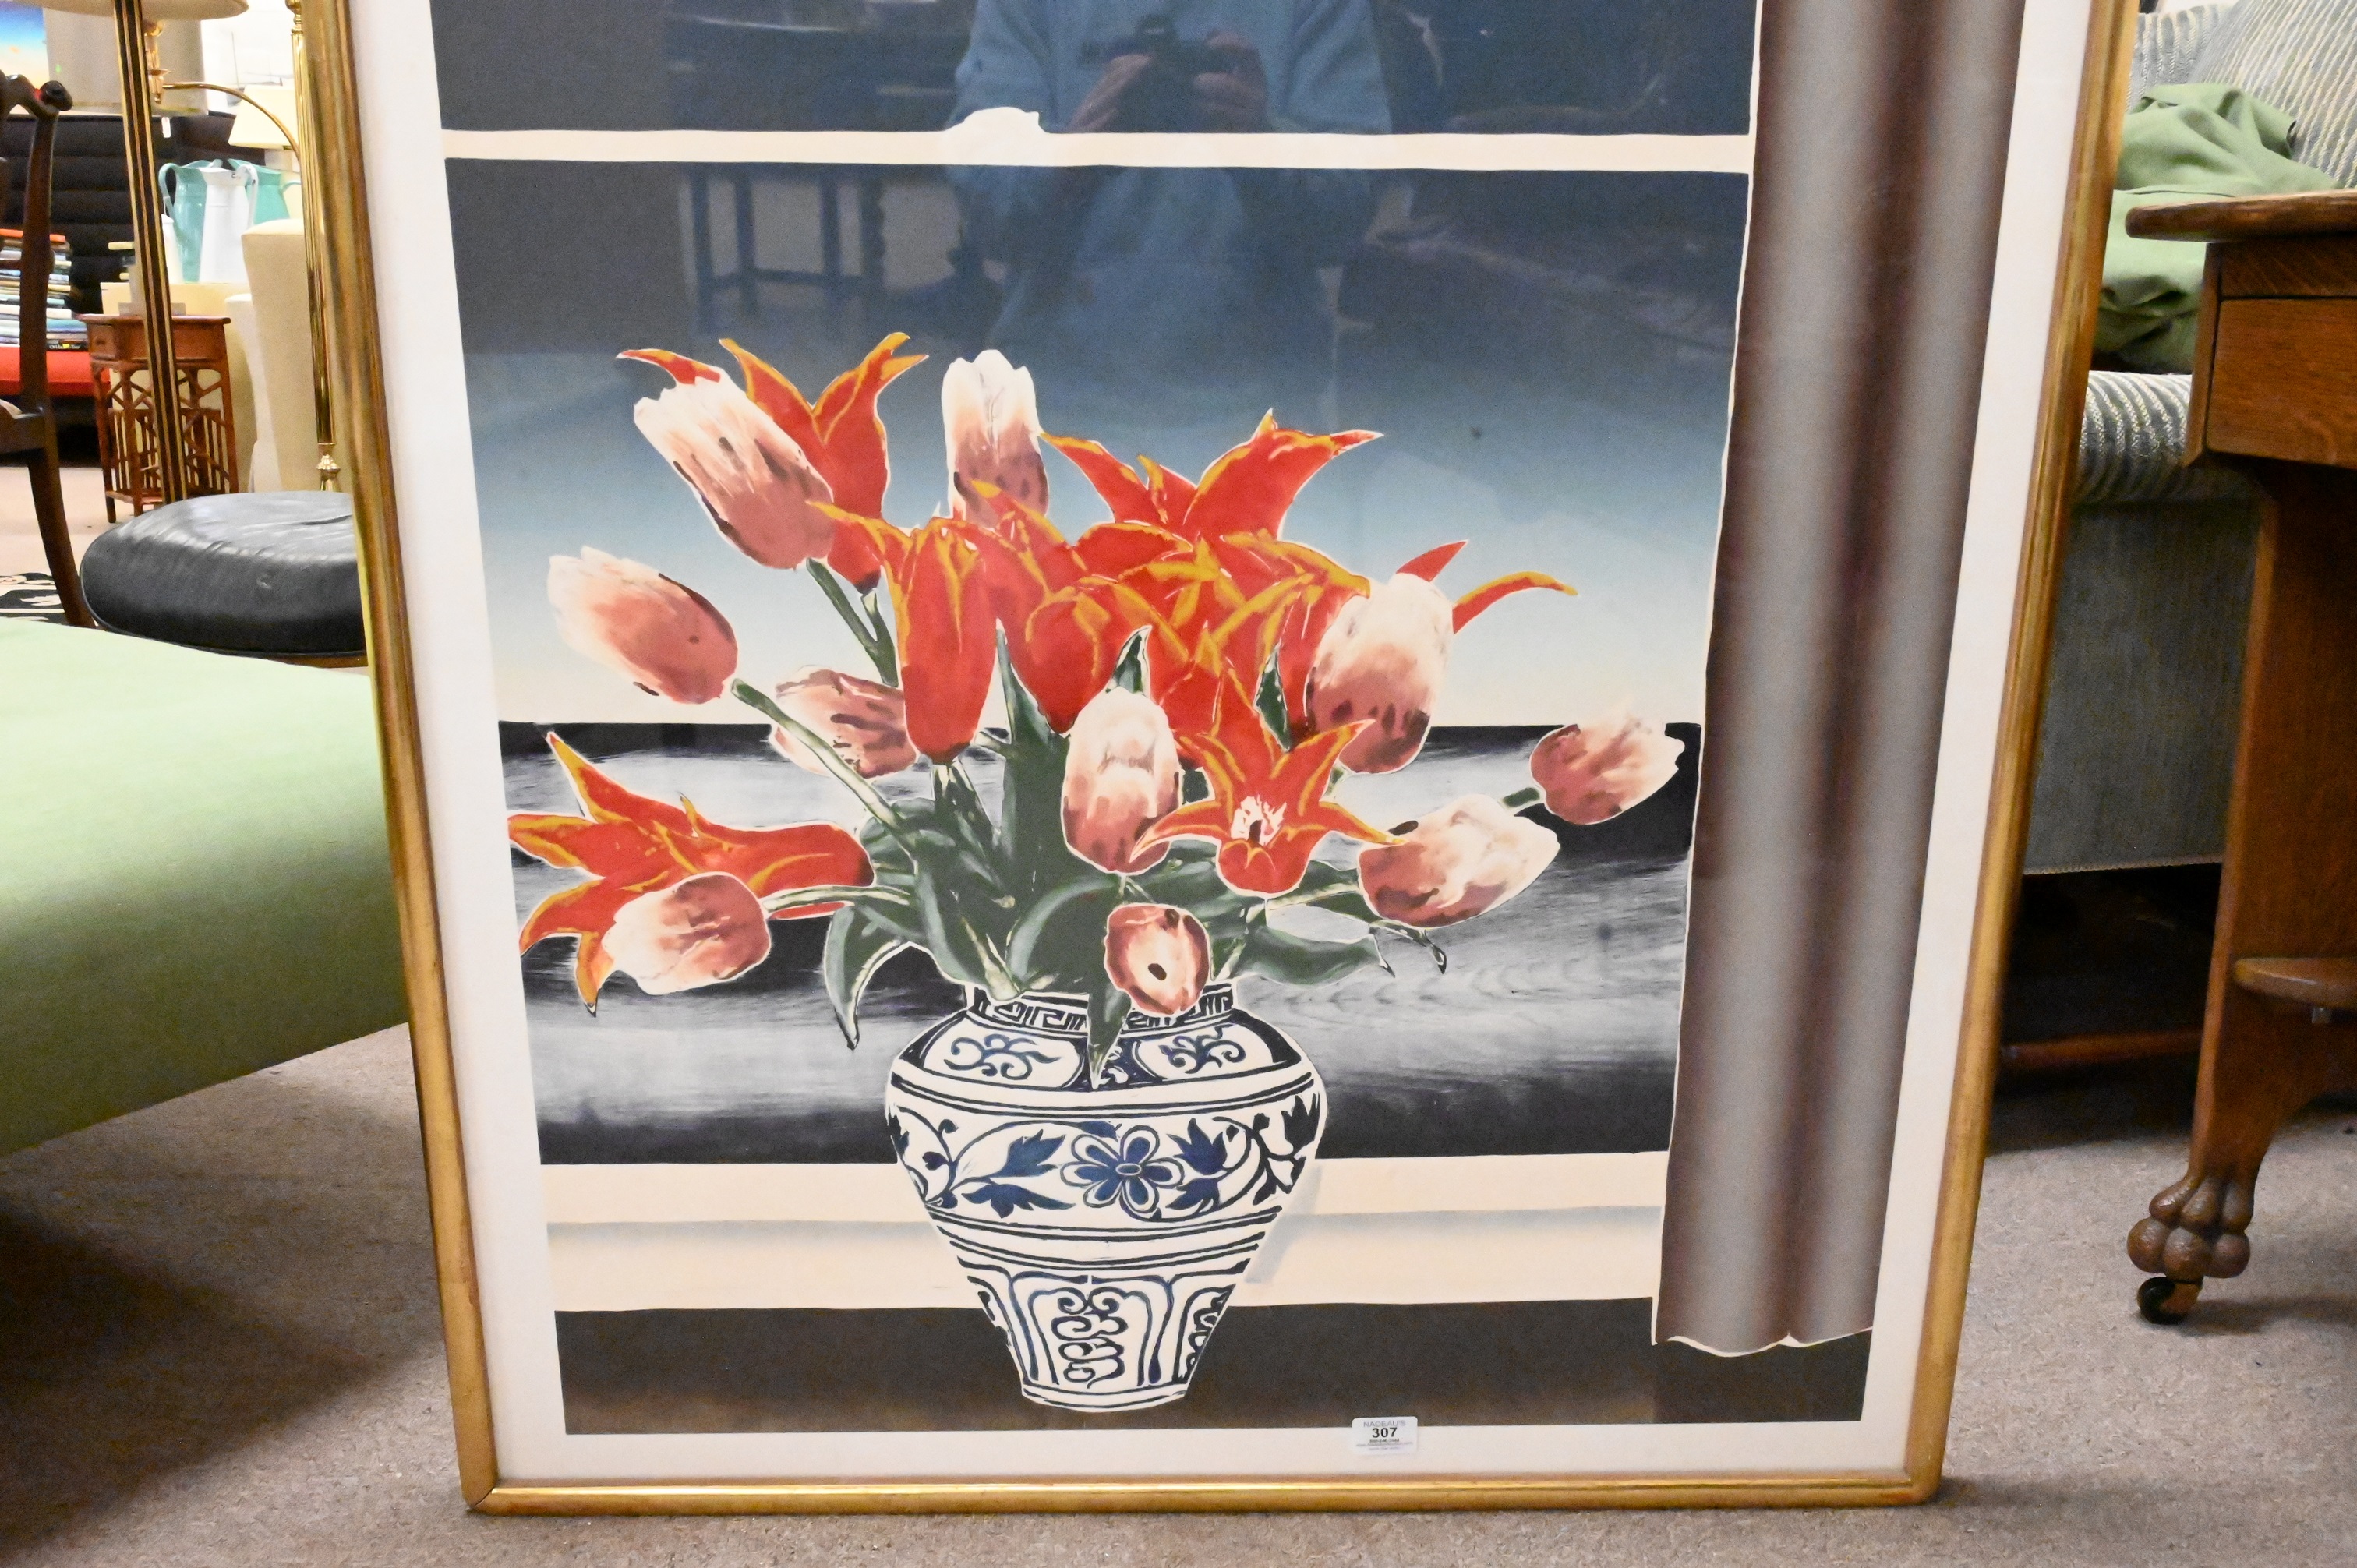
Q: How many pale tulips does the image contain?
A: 10